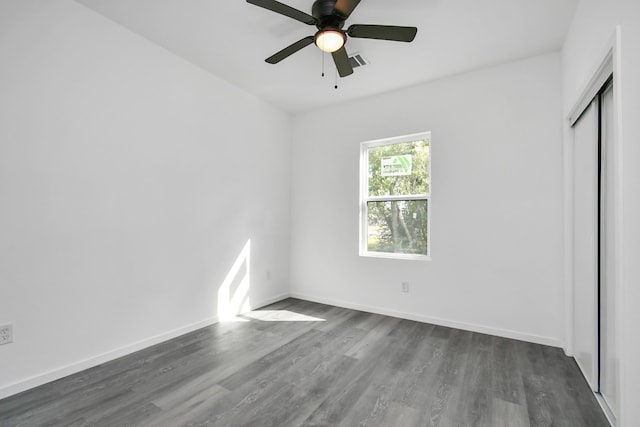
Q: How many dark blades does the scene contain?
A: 5